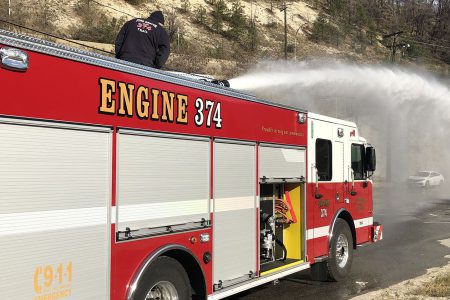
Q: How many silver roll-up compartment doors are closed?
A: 3